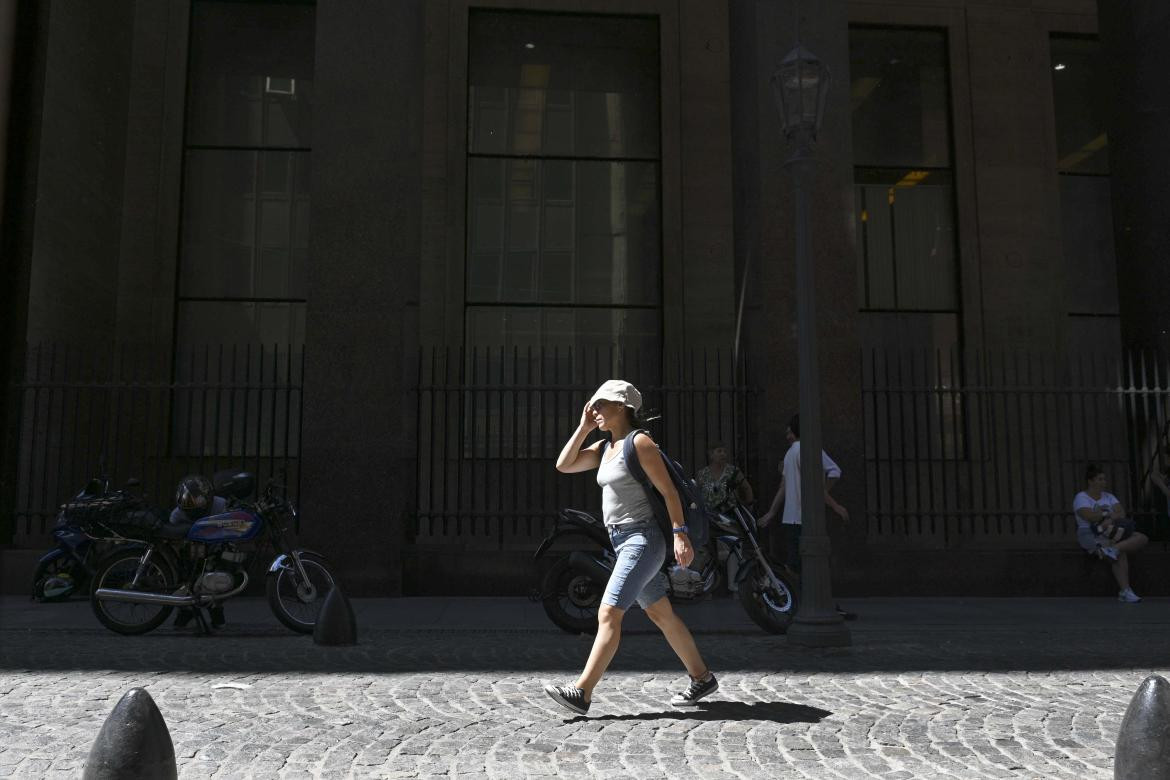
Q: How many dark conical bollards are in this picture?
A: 3